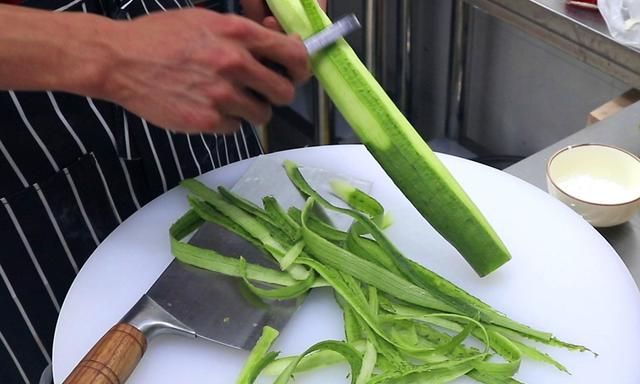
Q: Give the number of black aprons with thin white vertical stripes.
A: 1